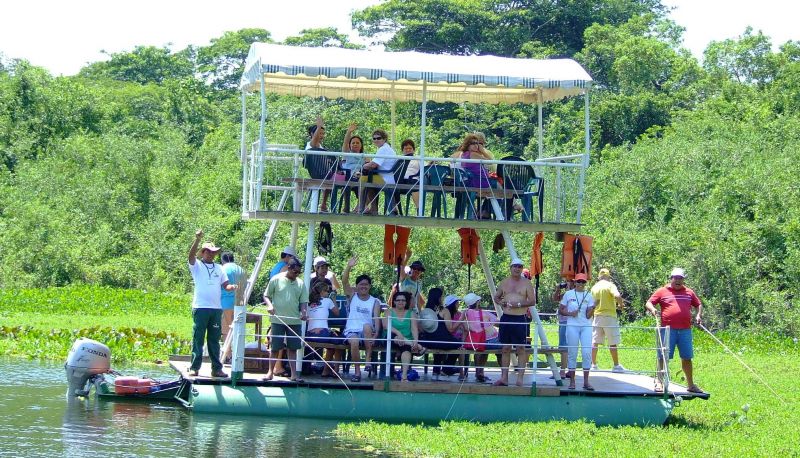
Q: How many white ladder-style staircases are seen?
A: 1